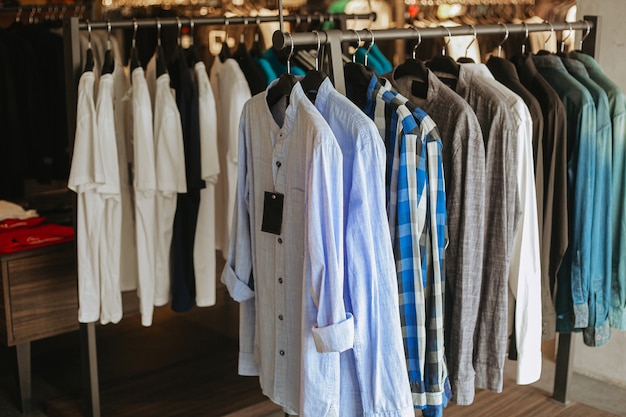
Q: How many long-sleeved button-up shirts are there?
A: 12